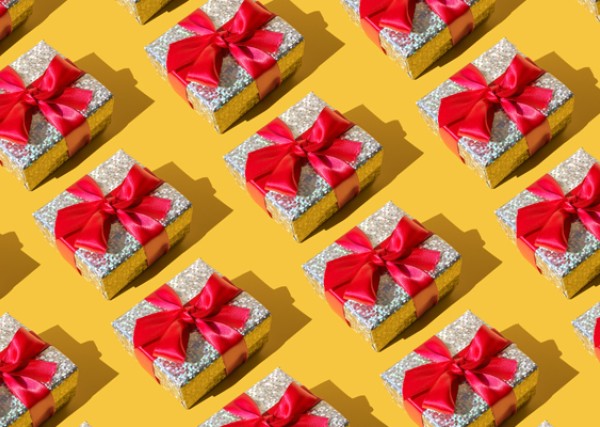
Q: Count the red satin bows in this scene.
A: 12